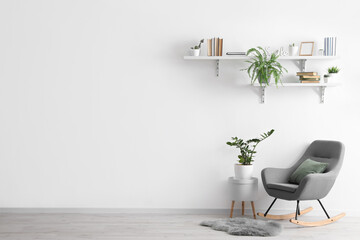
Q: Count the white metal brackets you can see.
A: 4